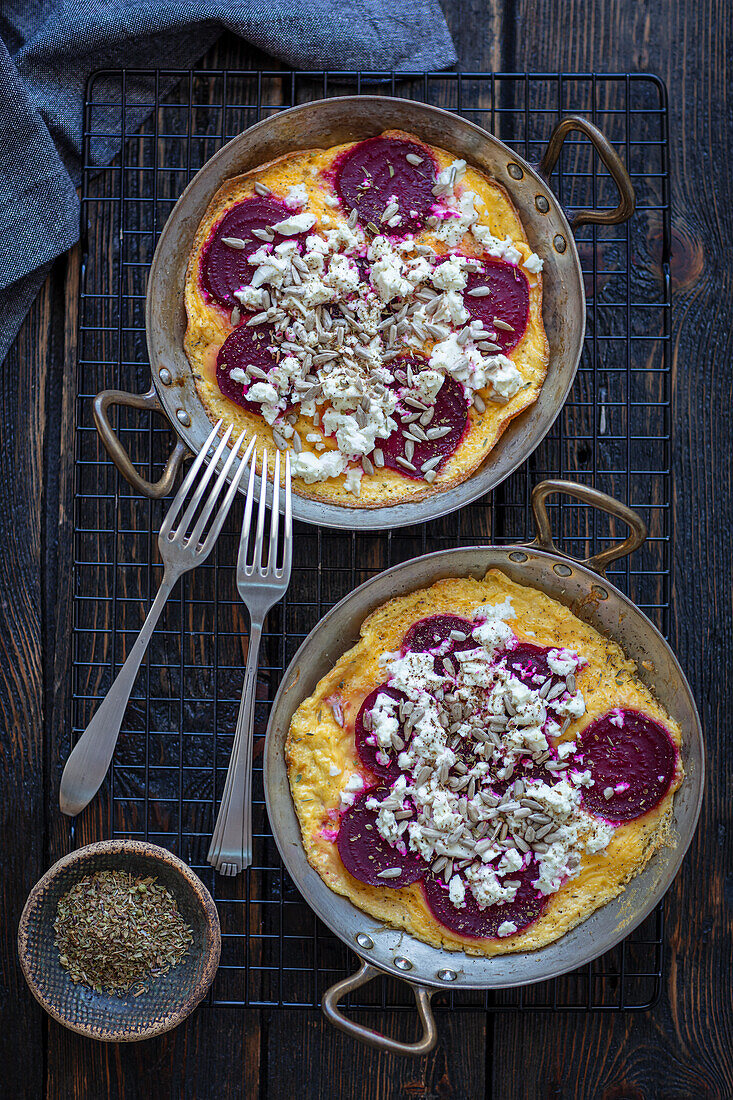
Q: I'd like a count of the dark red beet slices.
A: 11